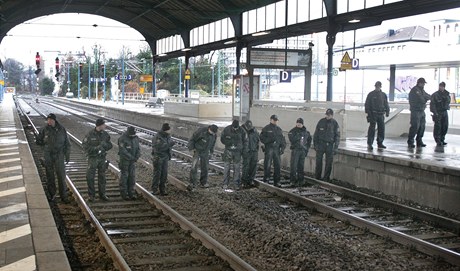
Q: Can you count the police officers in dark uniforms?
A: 13